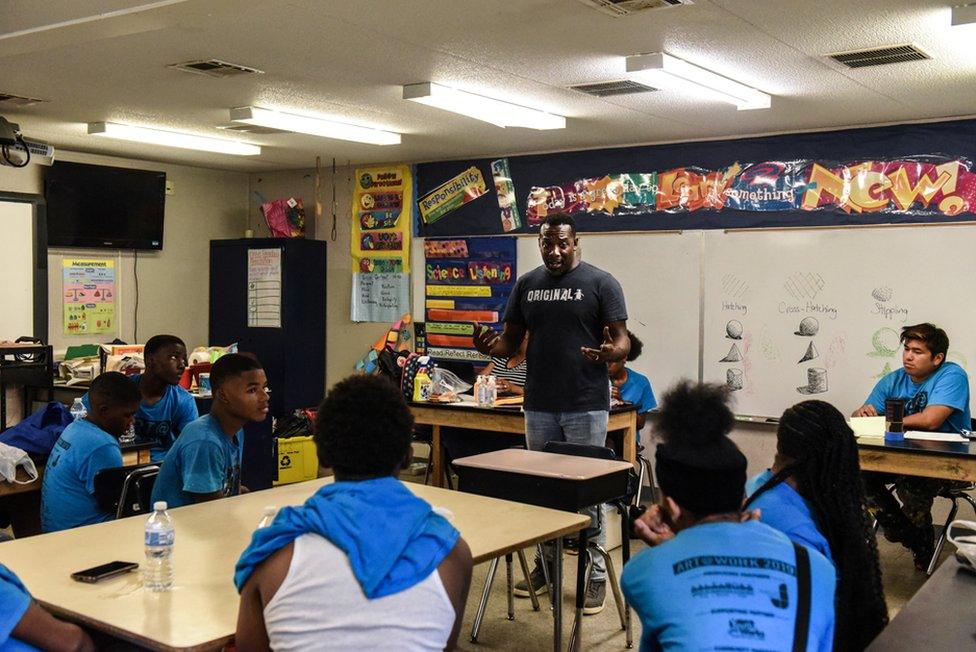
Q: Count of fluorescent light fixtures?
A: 5